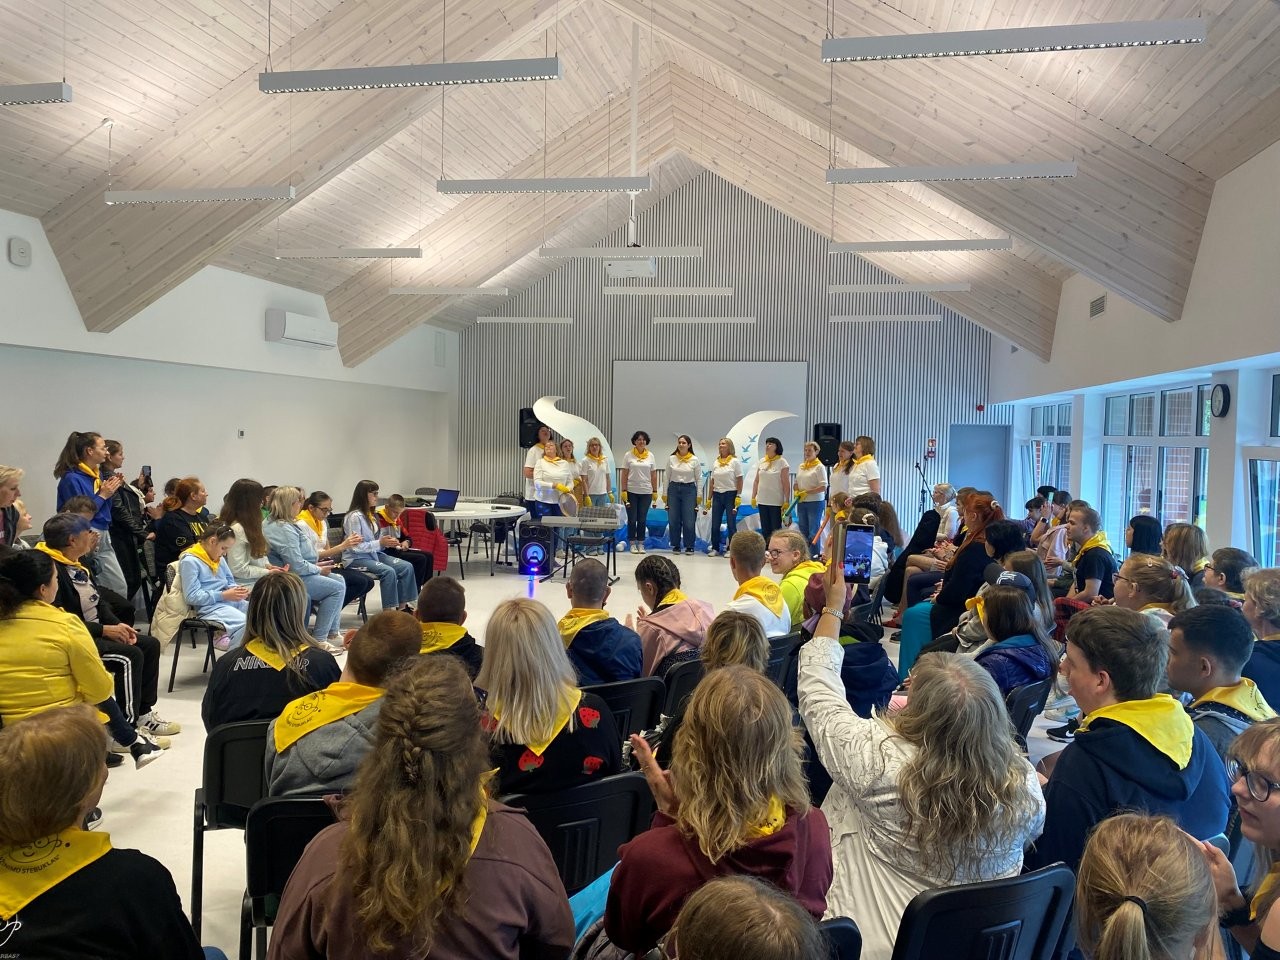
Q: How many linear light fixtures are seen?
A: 15